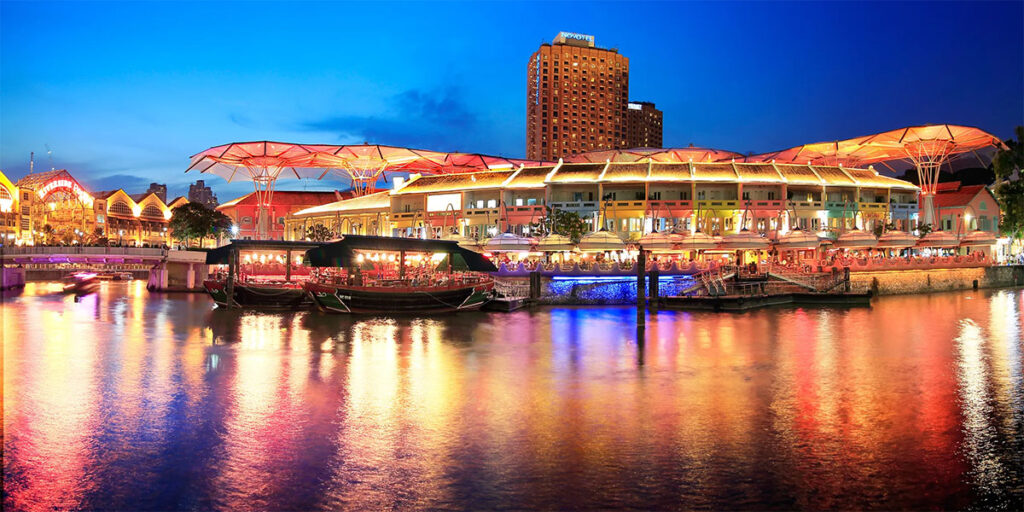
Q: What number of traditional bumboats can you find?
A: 2